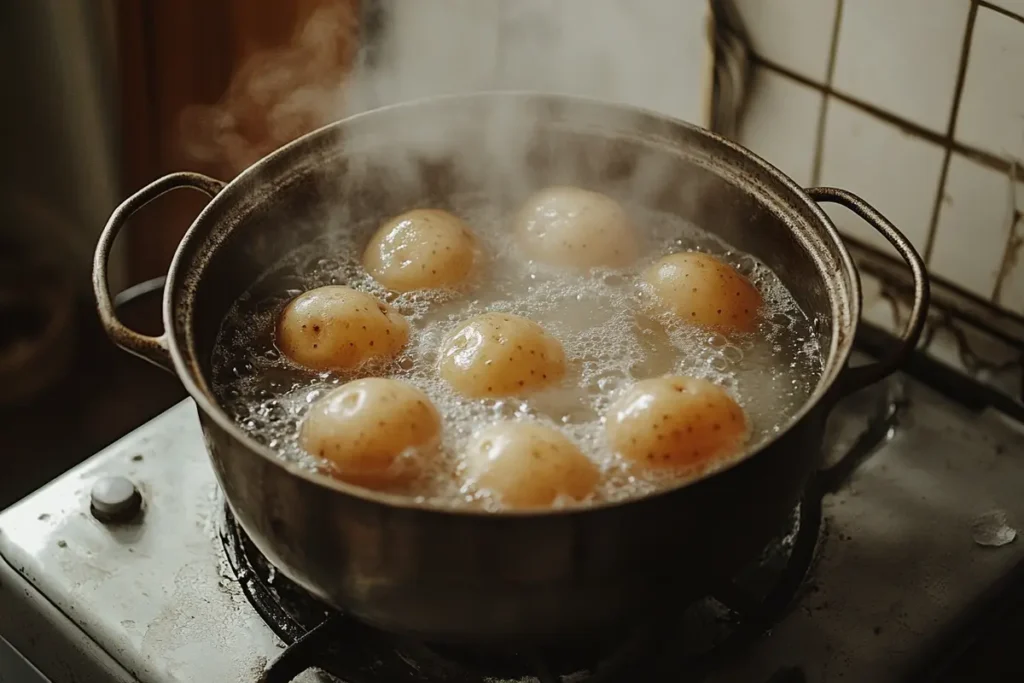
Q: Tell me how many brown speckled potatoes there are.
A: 8